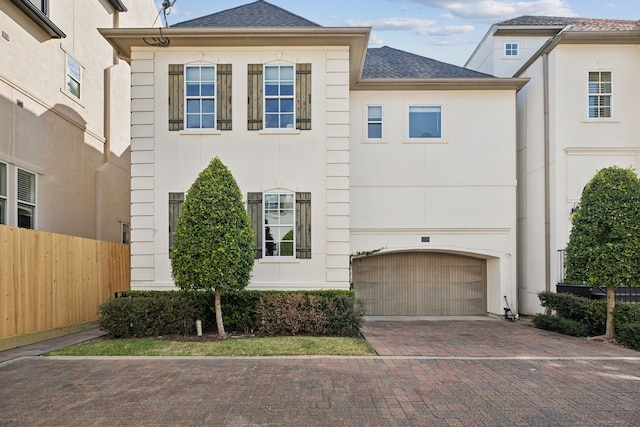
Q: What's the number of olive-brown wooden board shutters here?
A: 7